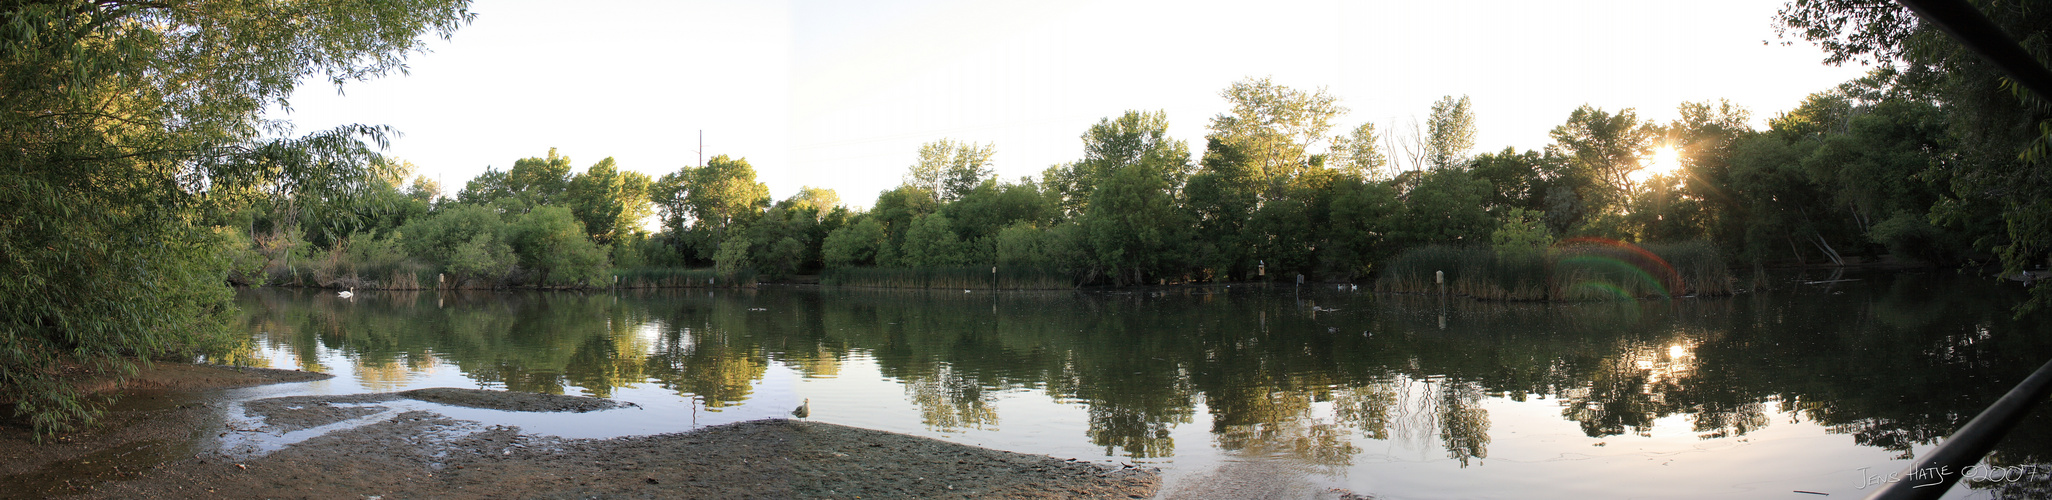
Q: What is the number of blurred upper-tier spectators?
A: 0